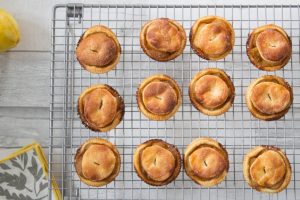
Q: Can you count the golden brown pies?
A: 12